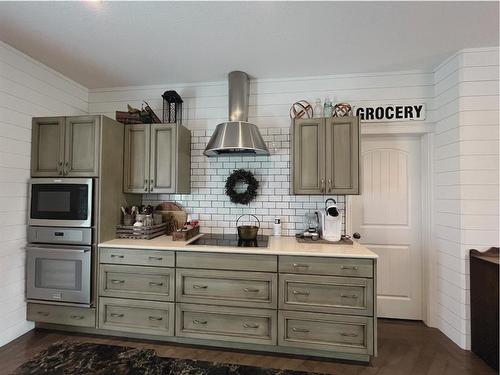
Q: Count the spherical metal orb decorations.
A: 2